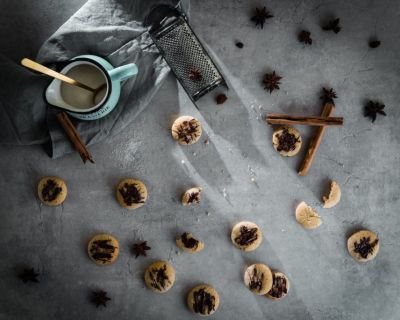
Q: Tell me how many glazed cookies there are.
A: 13